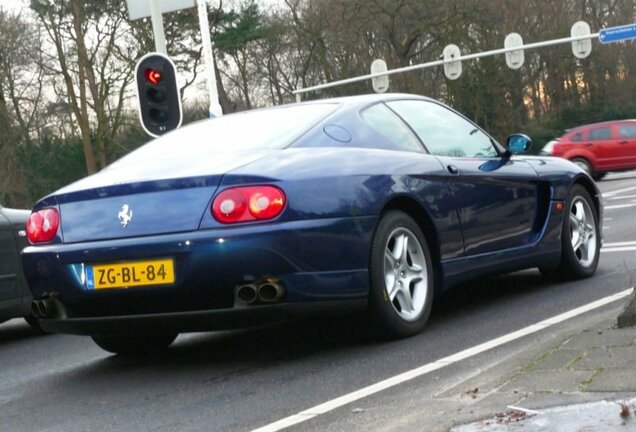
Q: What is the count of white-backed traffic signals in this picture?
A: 4